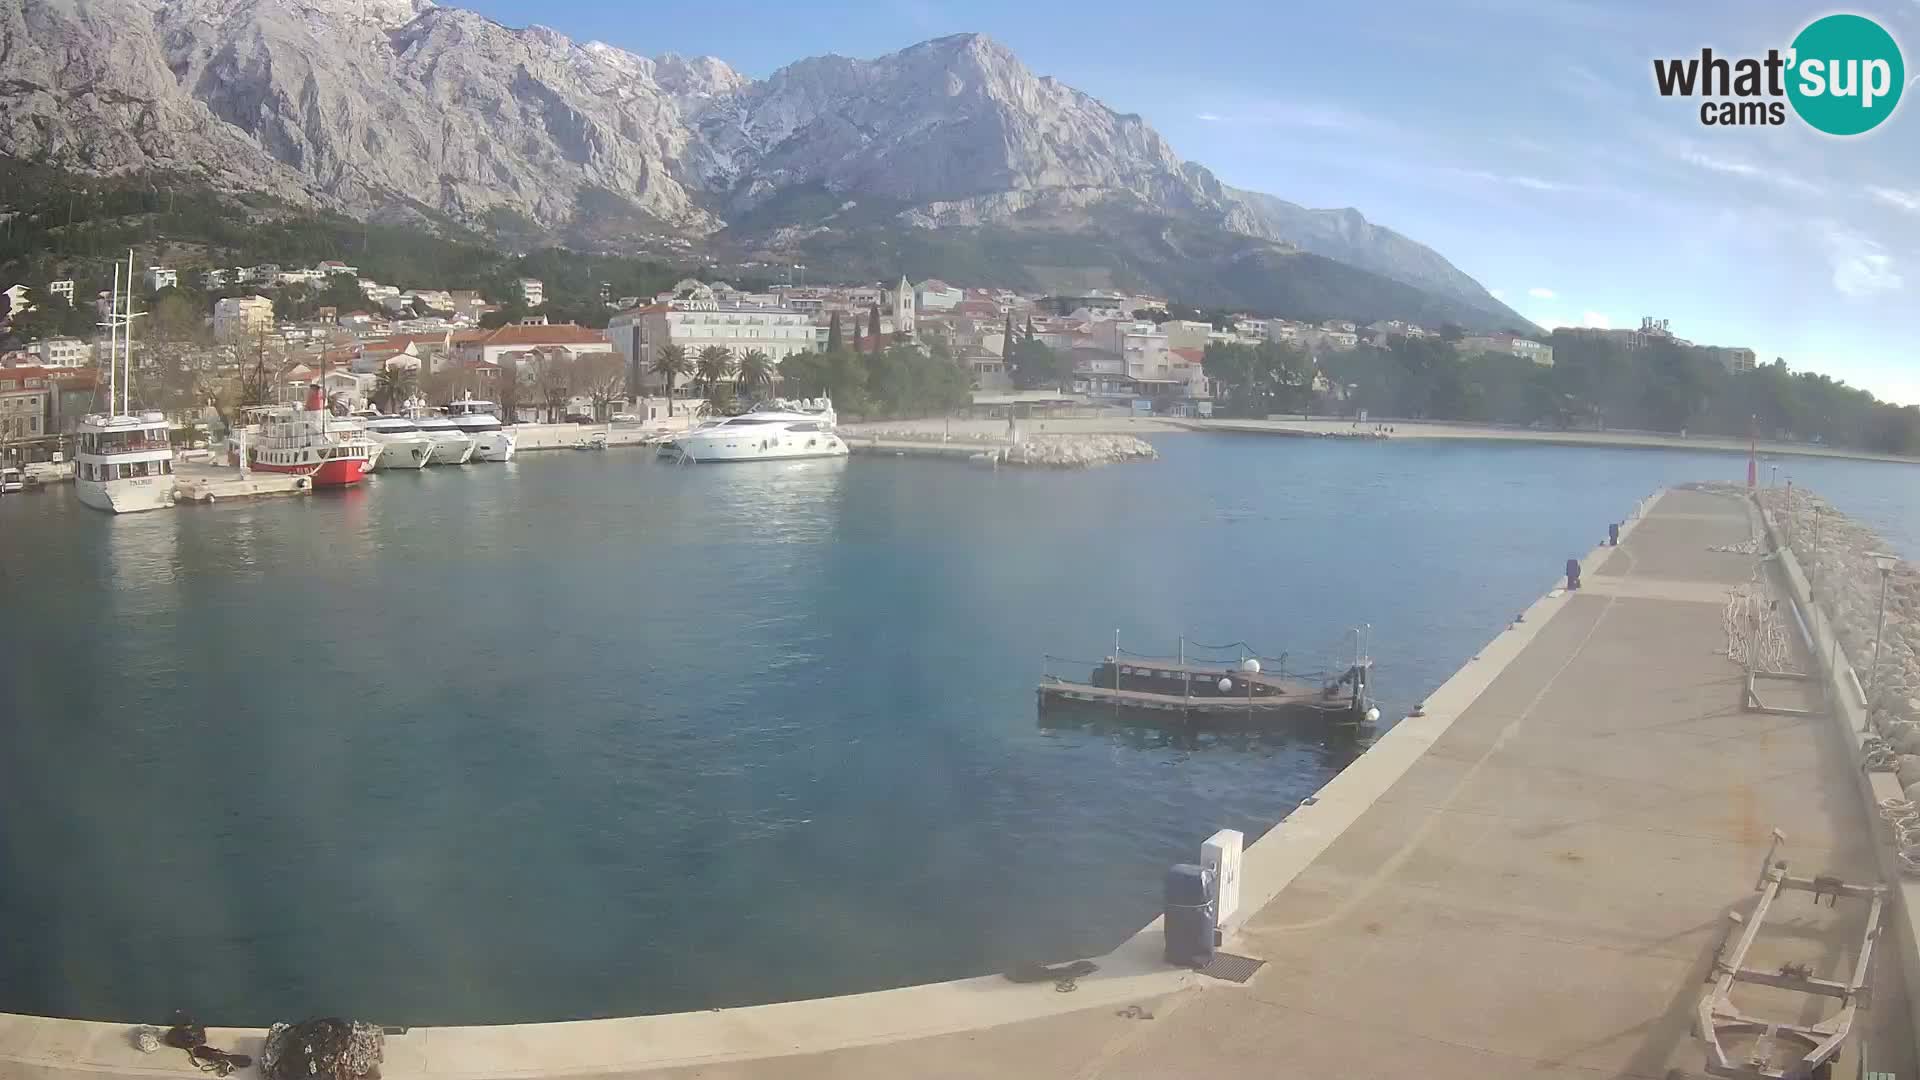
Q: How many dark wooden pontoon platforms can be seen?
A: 1